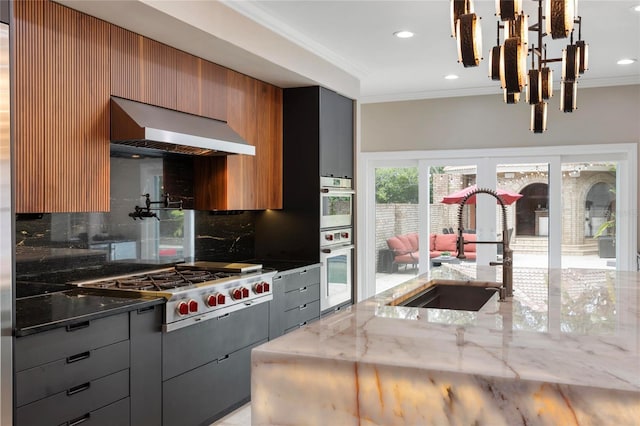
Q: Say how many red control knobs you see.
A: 10